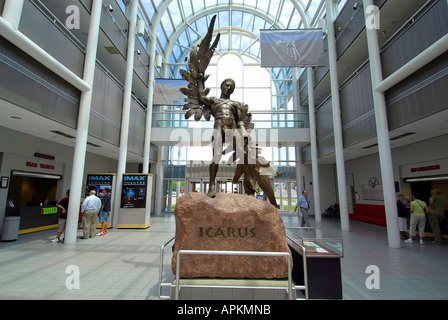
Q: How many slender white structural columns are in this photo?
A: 6